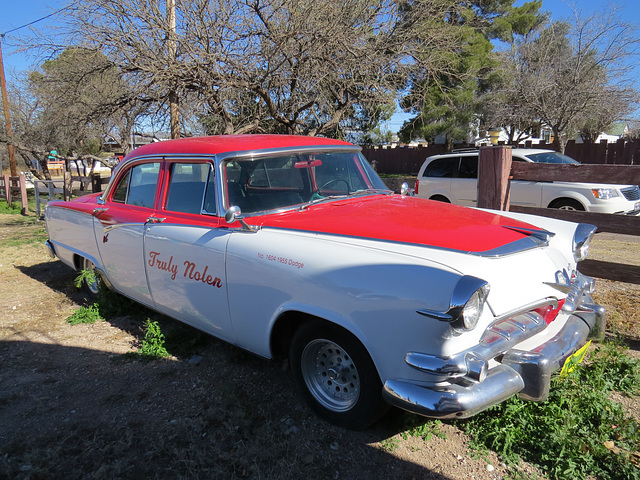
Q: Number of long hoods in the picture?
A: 1